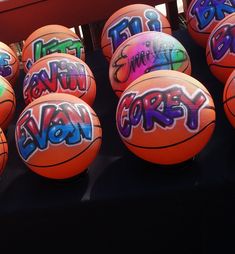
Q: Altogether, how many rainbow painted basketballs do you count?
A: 1